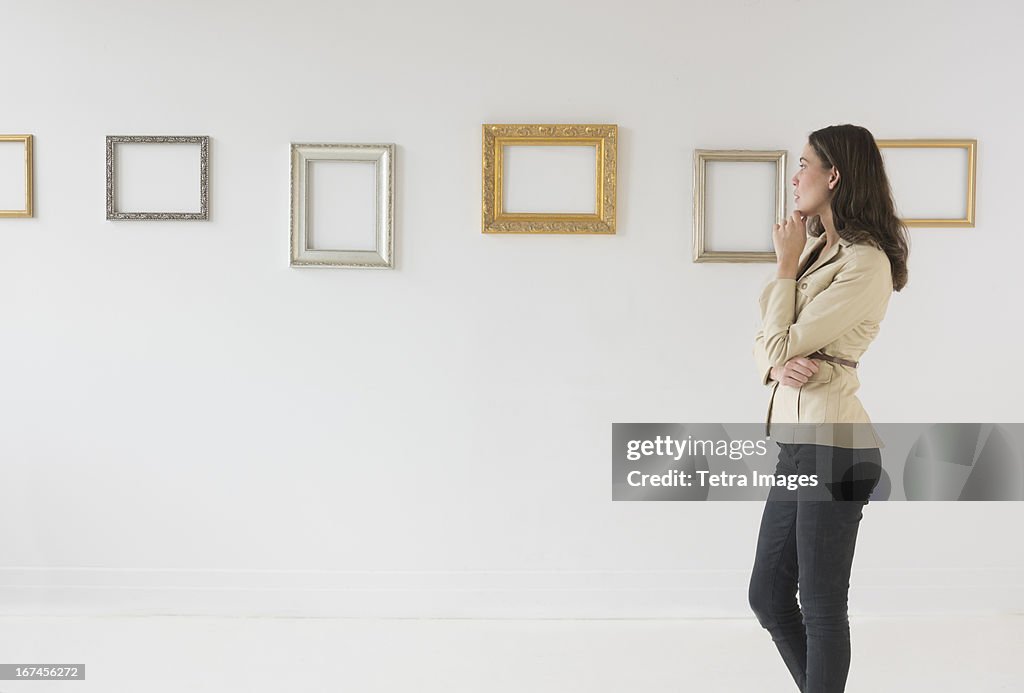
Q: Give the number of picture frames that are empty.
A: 6